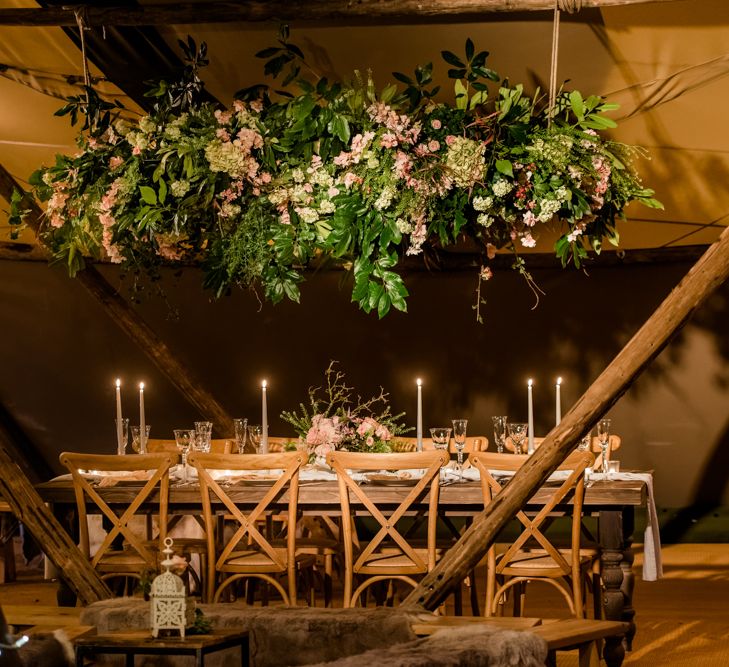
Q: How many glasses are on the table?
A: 12